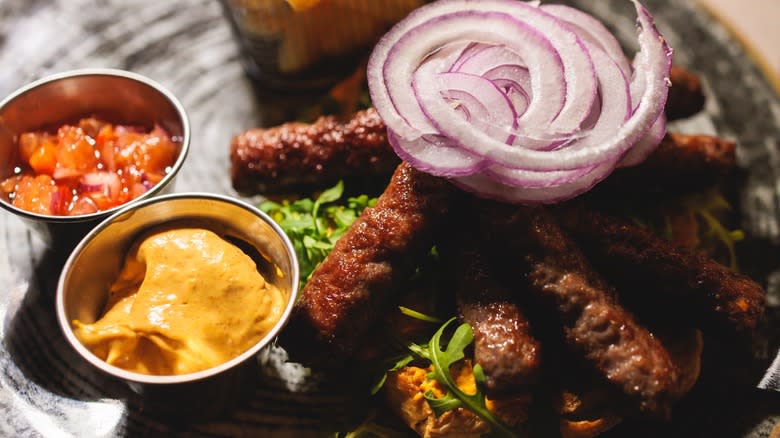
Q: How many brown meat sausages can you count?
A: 7